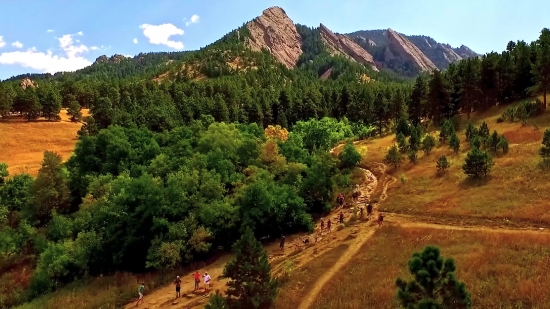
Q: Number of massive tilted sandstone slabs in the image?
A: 3